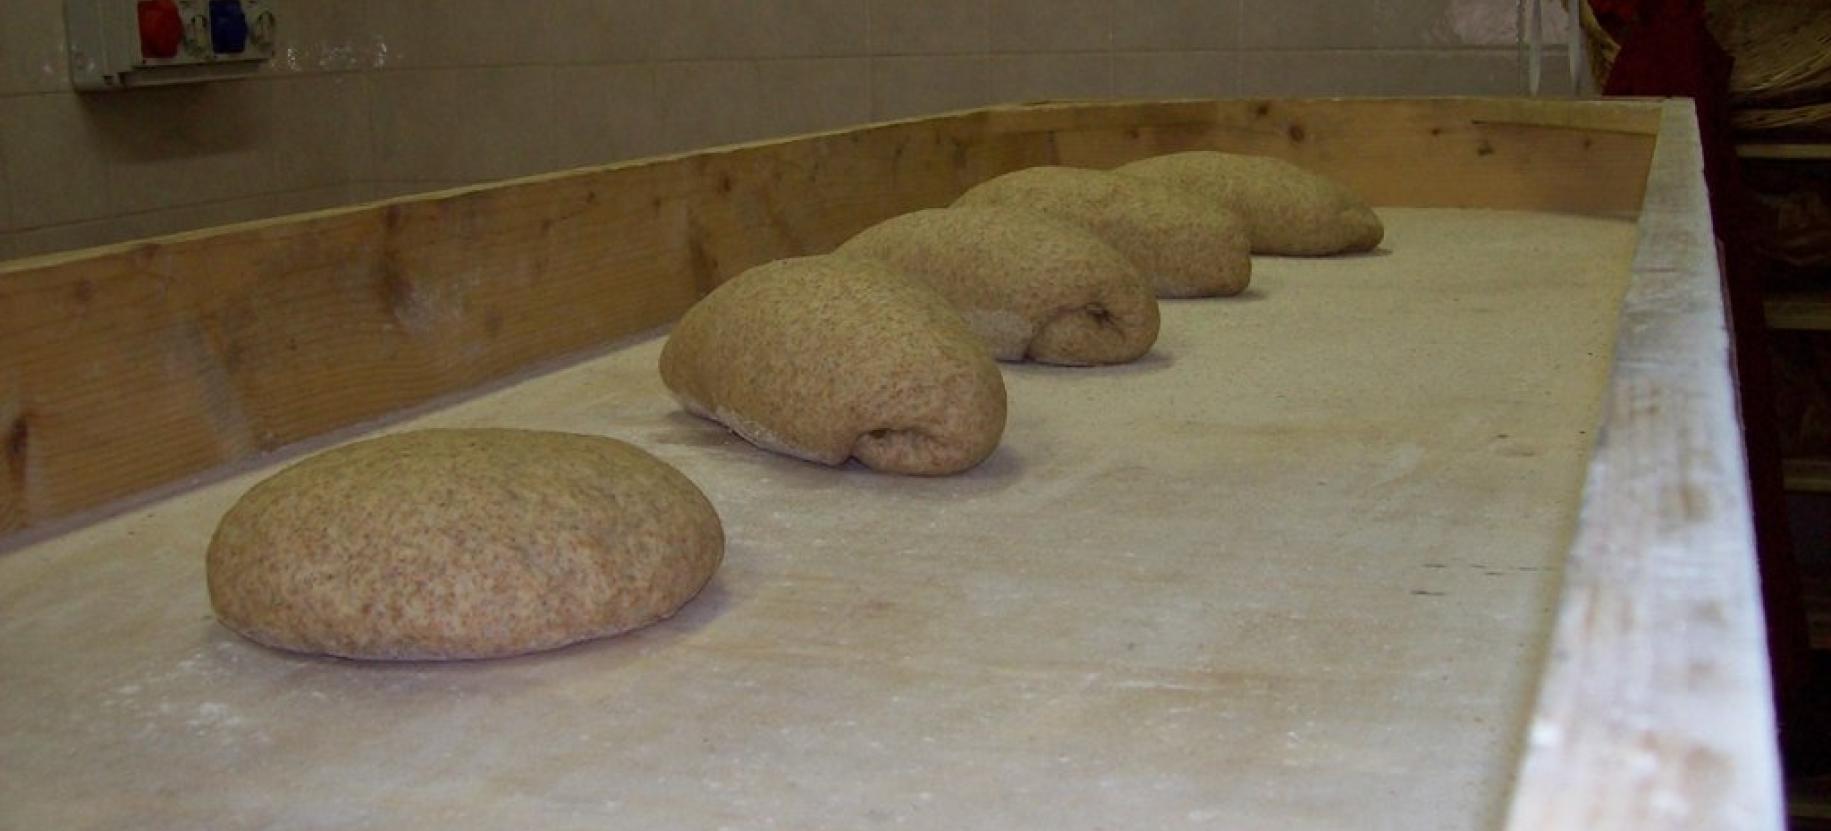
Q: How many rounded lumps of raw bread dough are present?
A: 5